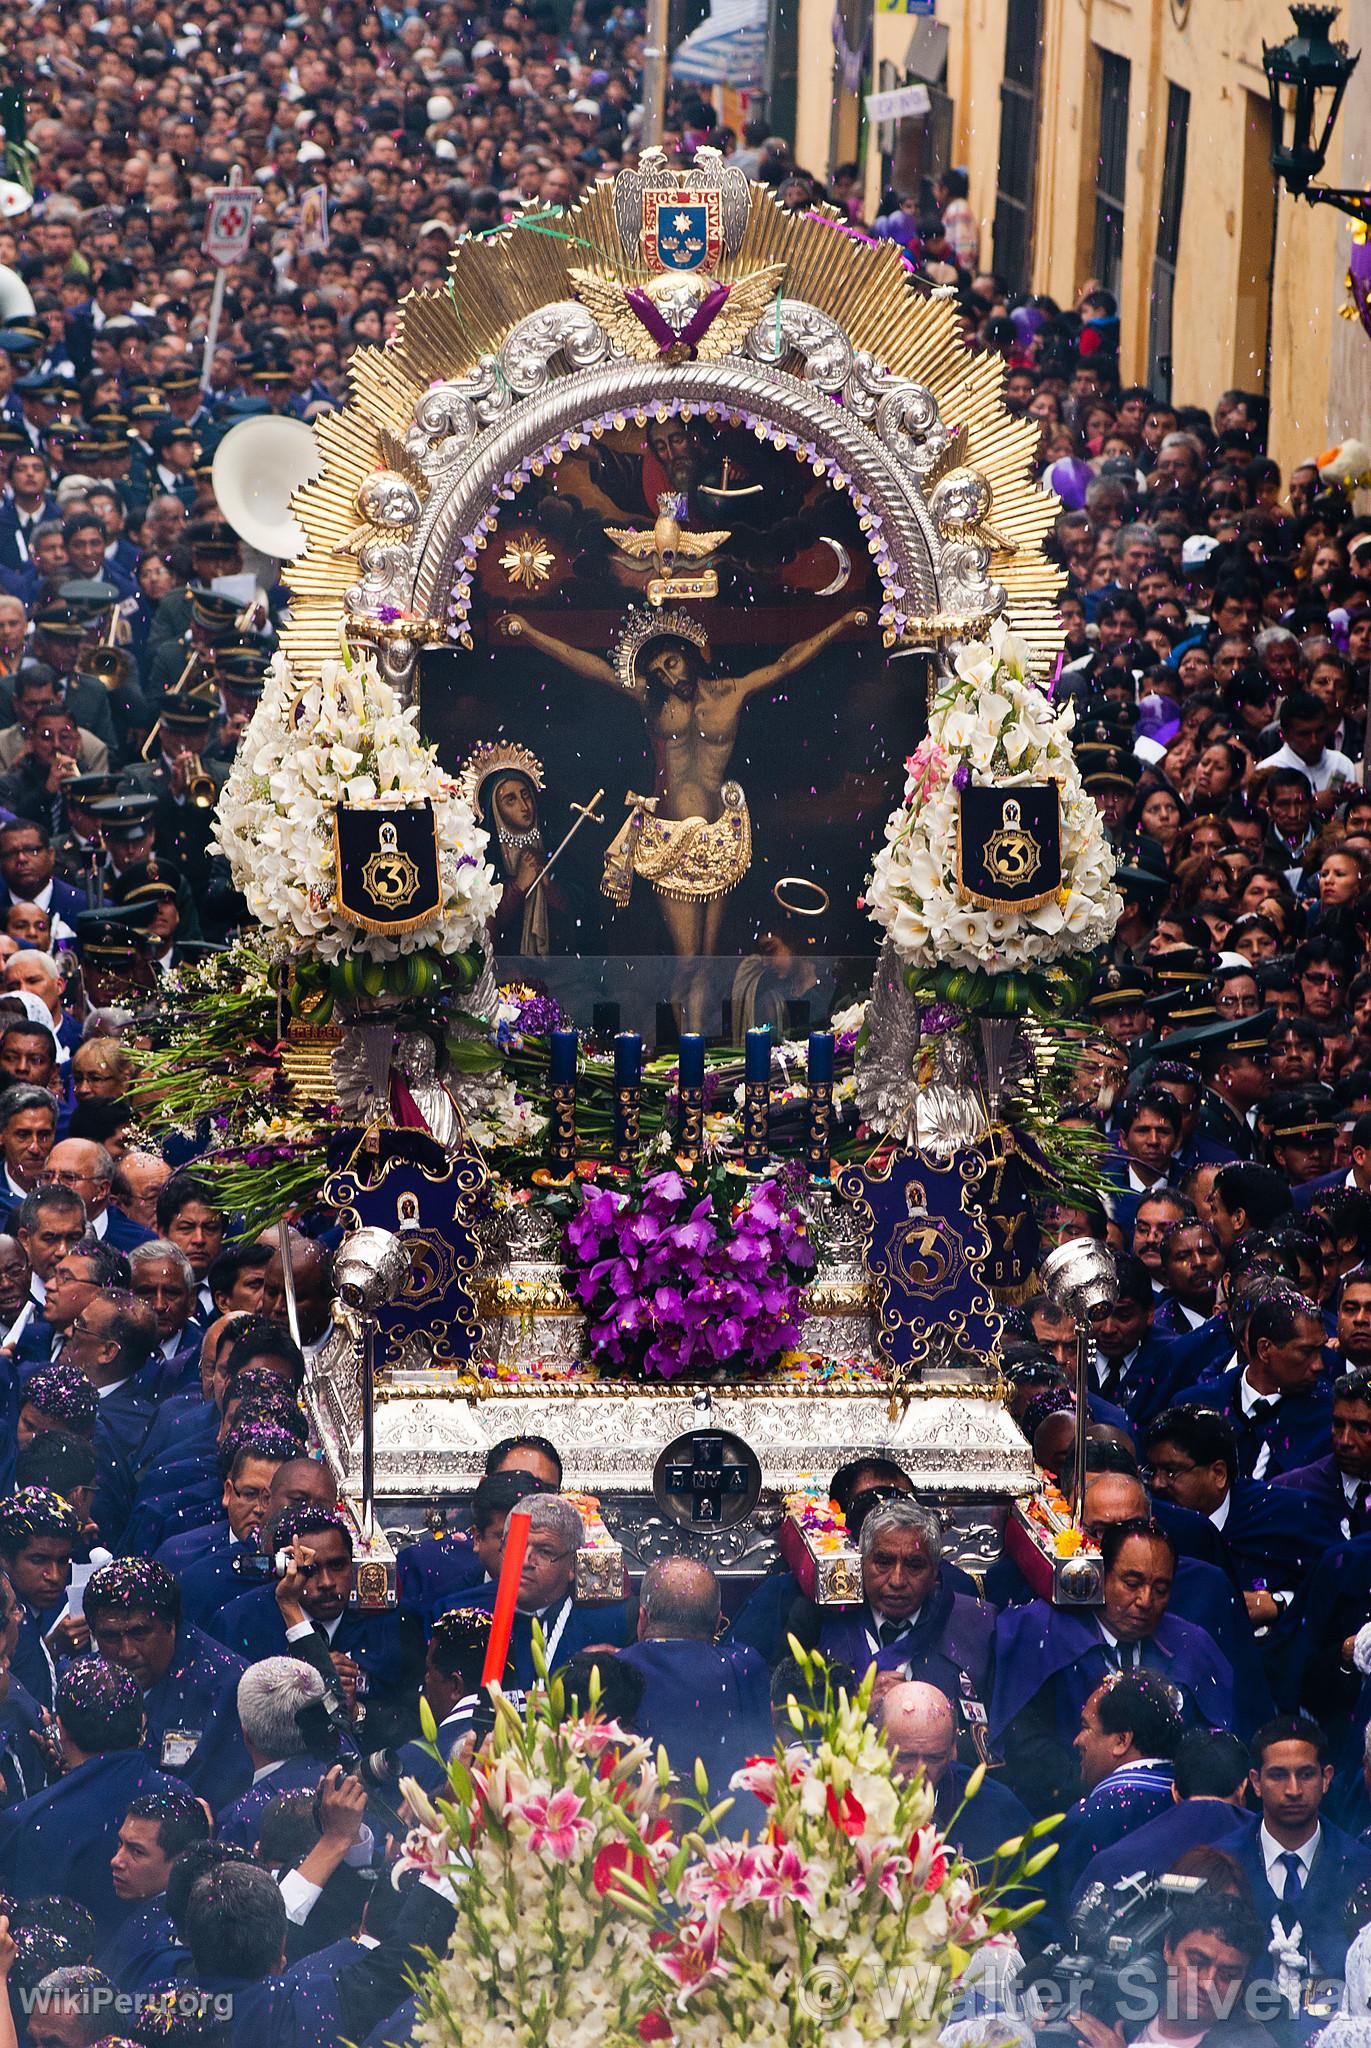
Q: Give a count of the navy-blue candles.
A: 5